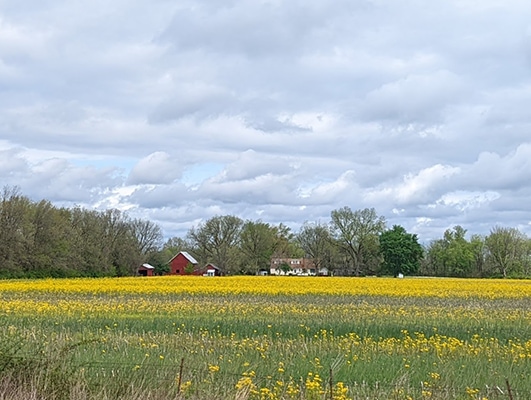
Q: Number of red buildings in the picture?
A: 3